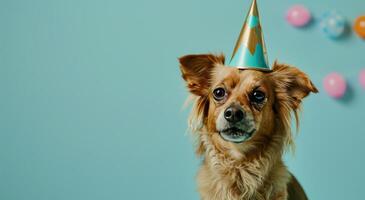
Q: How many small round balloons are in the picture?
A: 5